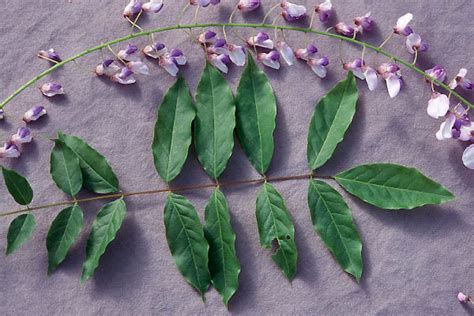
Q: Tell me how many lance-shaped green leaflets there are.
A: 15